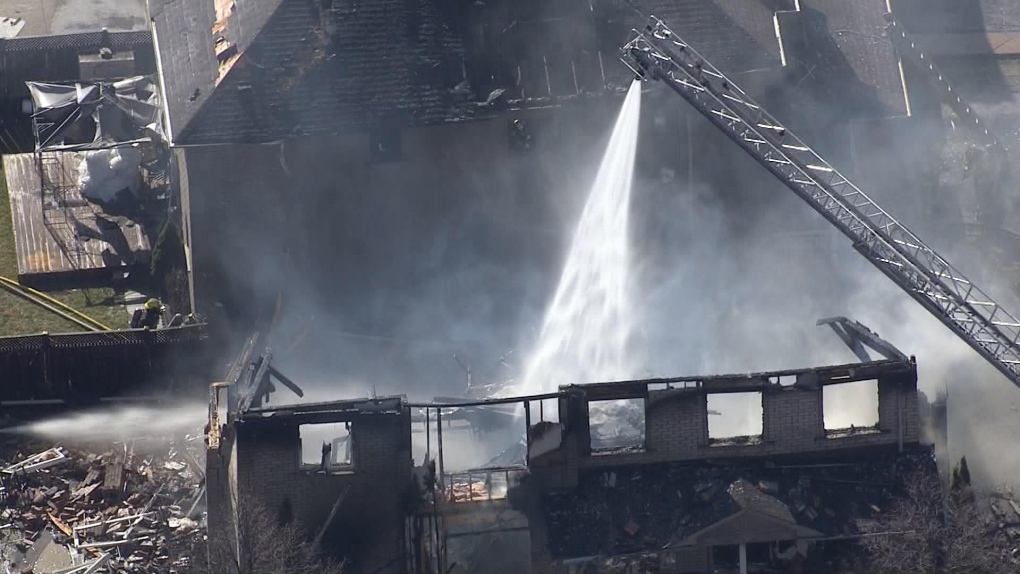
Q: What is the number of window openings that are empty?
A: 4